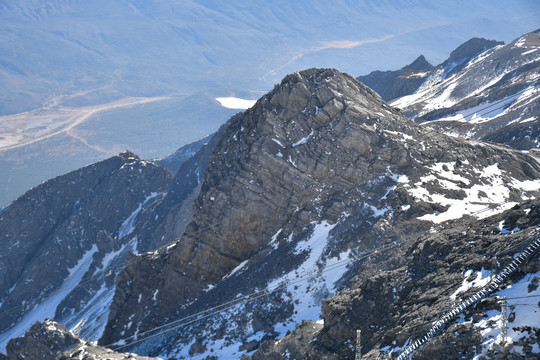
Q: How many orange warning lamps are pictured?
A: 0